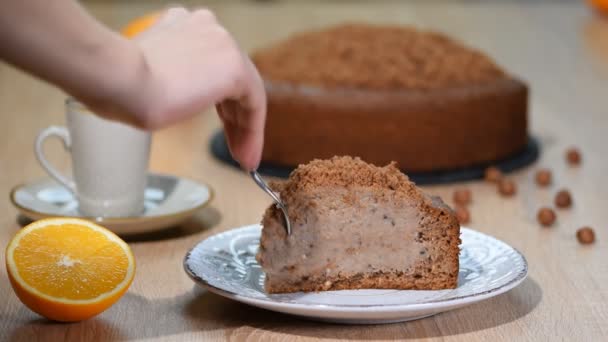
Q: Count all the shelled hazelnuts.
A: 9